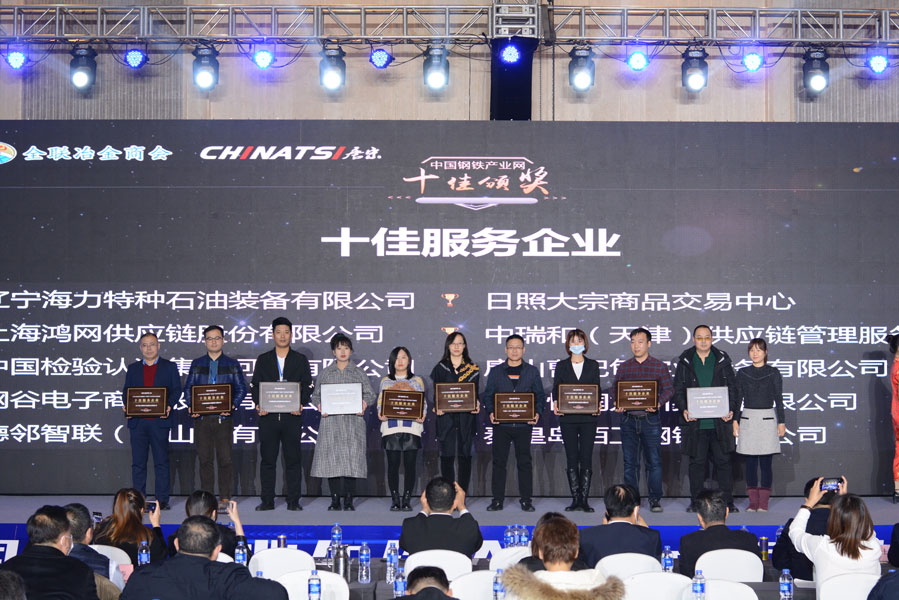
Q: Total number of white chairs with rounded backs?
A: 12